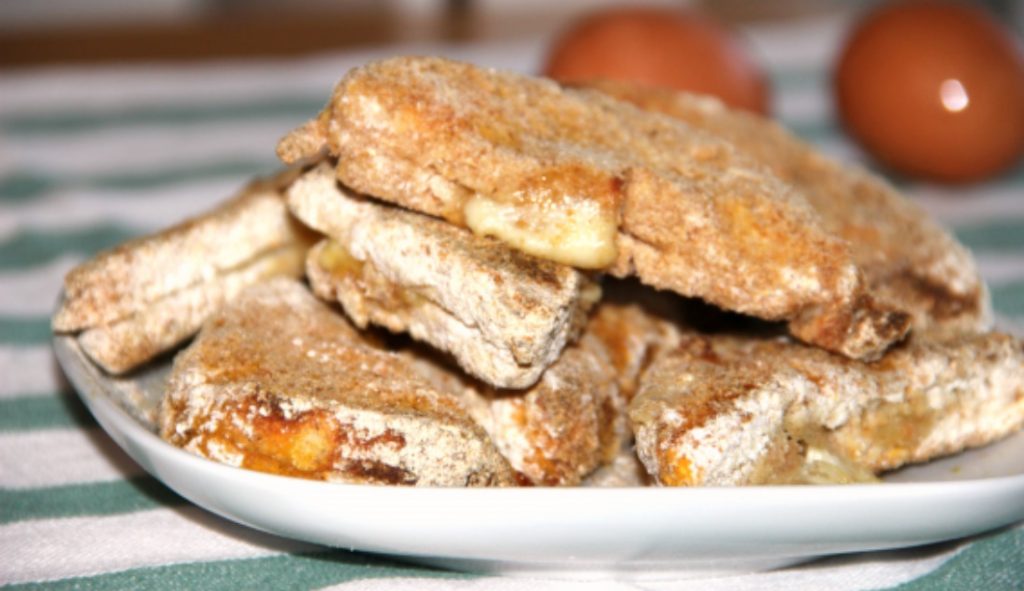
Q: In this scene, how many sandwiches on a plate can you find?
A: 7